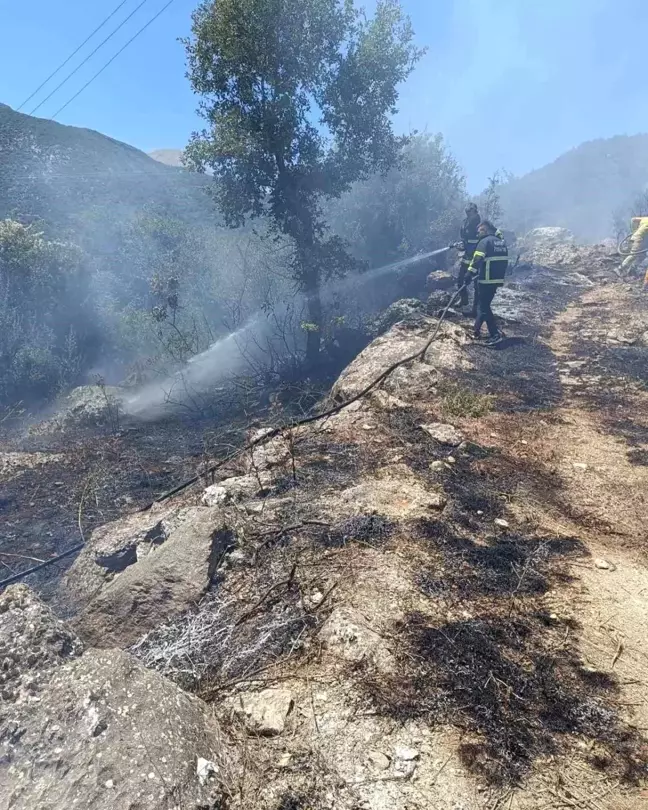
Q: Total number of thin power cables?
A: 3